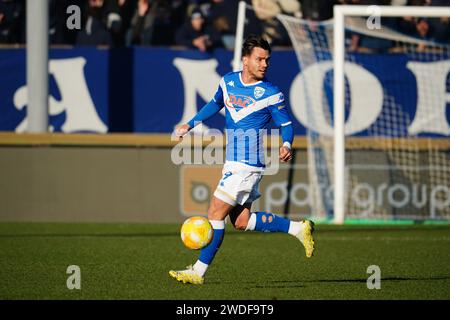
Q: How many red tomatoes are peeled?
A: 0